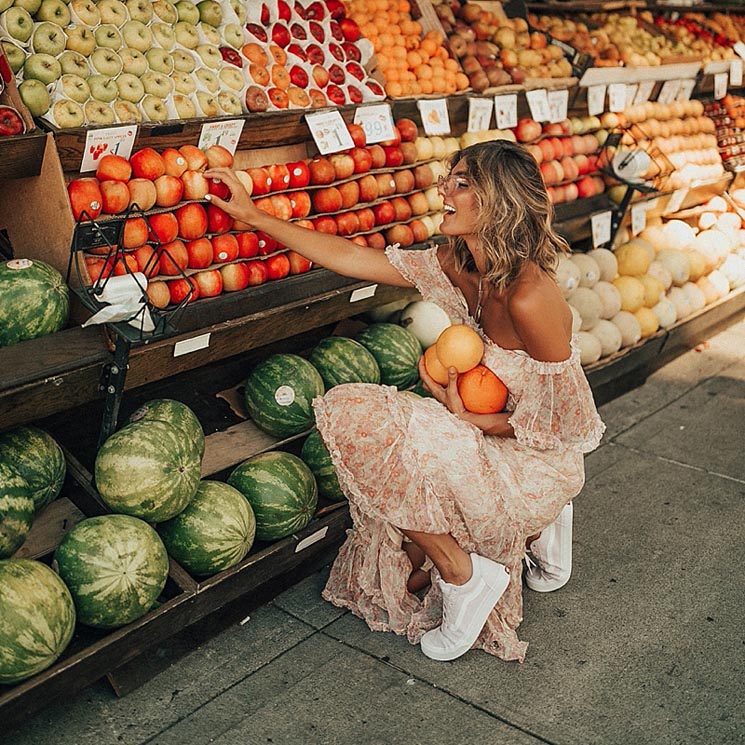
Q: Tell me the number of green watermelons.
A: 13